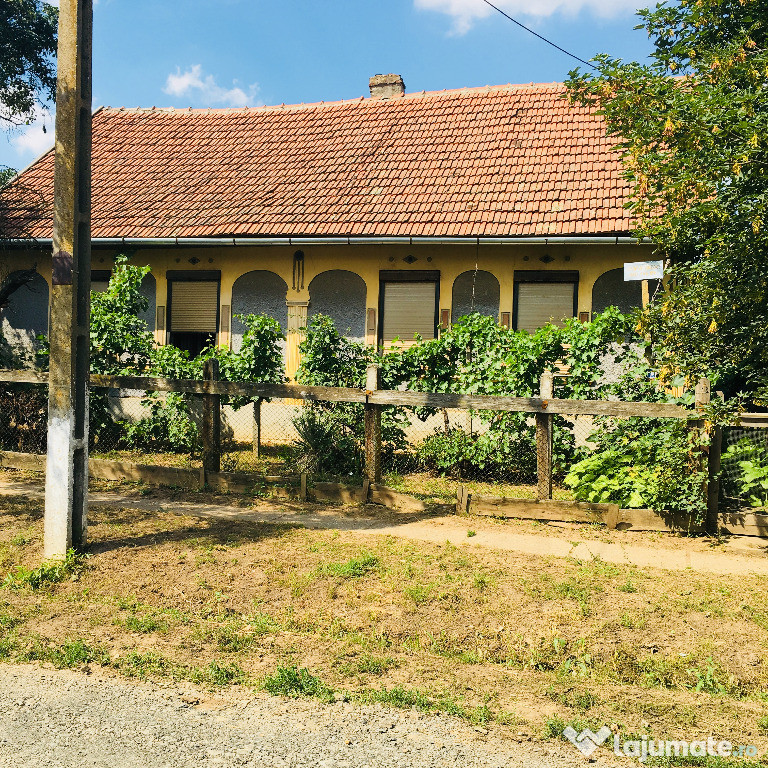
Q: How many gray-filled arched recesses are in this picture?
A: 6